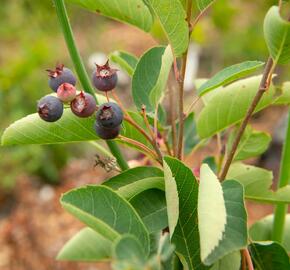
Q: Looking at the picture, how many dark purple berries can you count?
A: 6